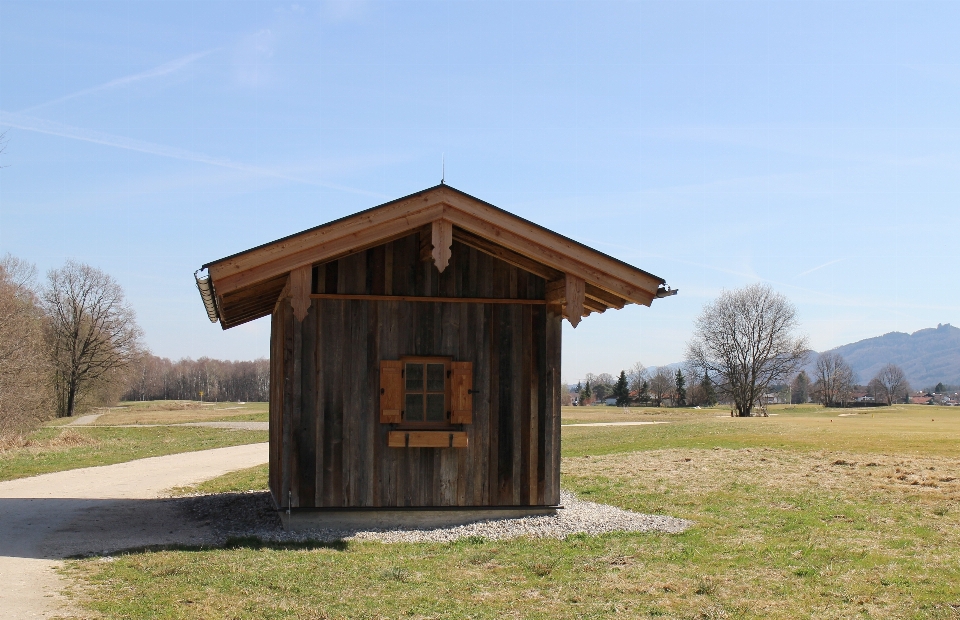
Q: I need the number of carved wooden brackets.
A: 3